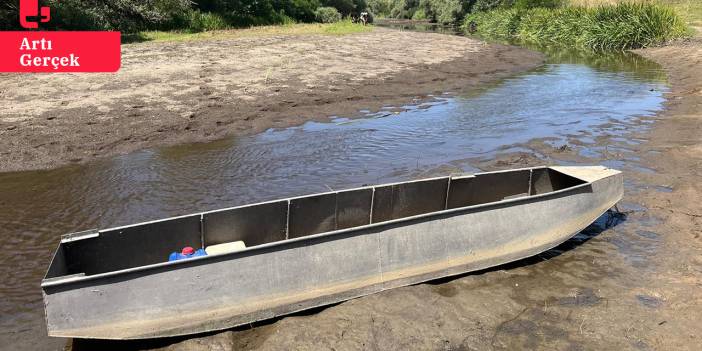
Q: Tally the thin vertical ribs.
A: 5